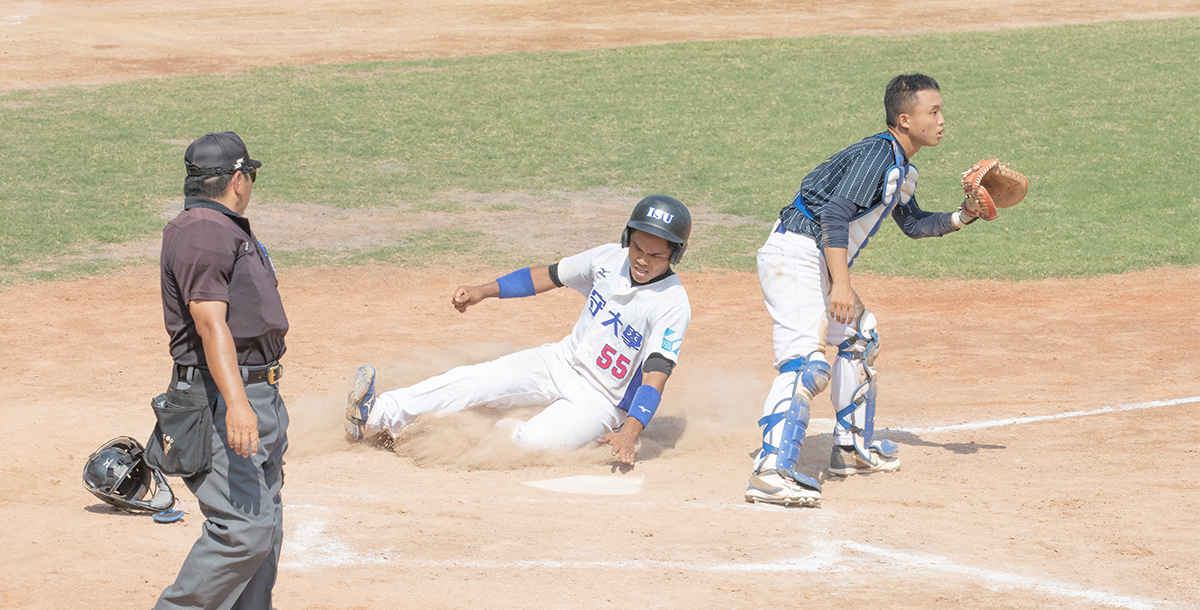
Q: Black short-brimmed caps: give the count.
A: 1